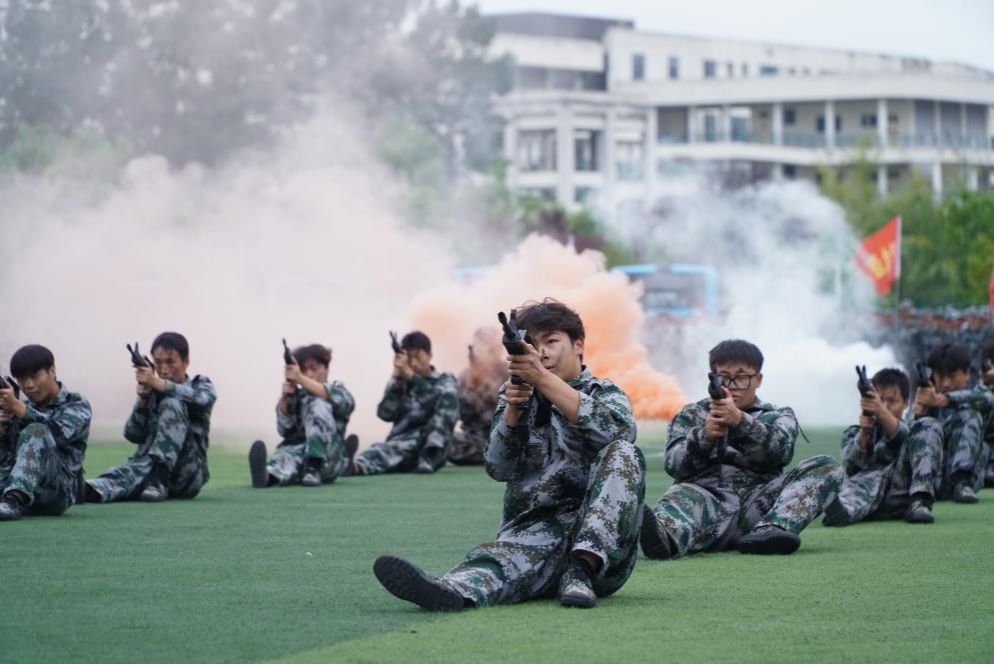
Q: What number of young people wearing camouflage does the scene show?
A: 10